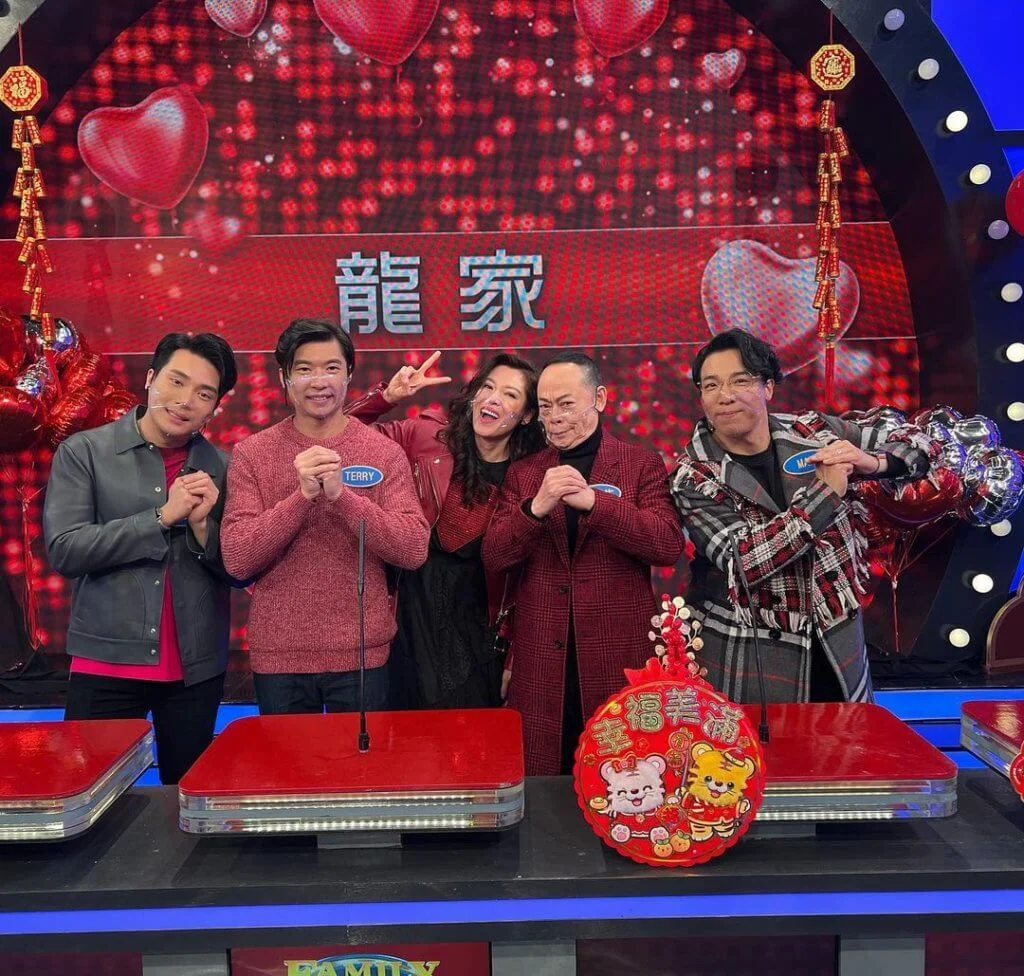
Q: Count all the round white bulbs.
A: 11